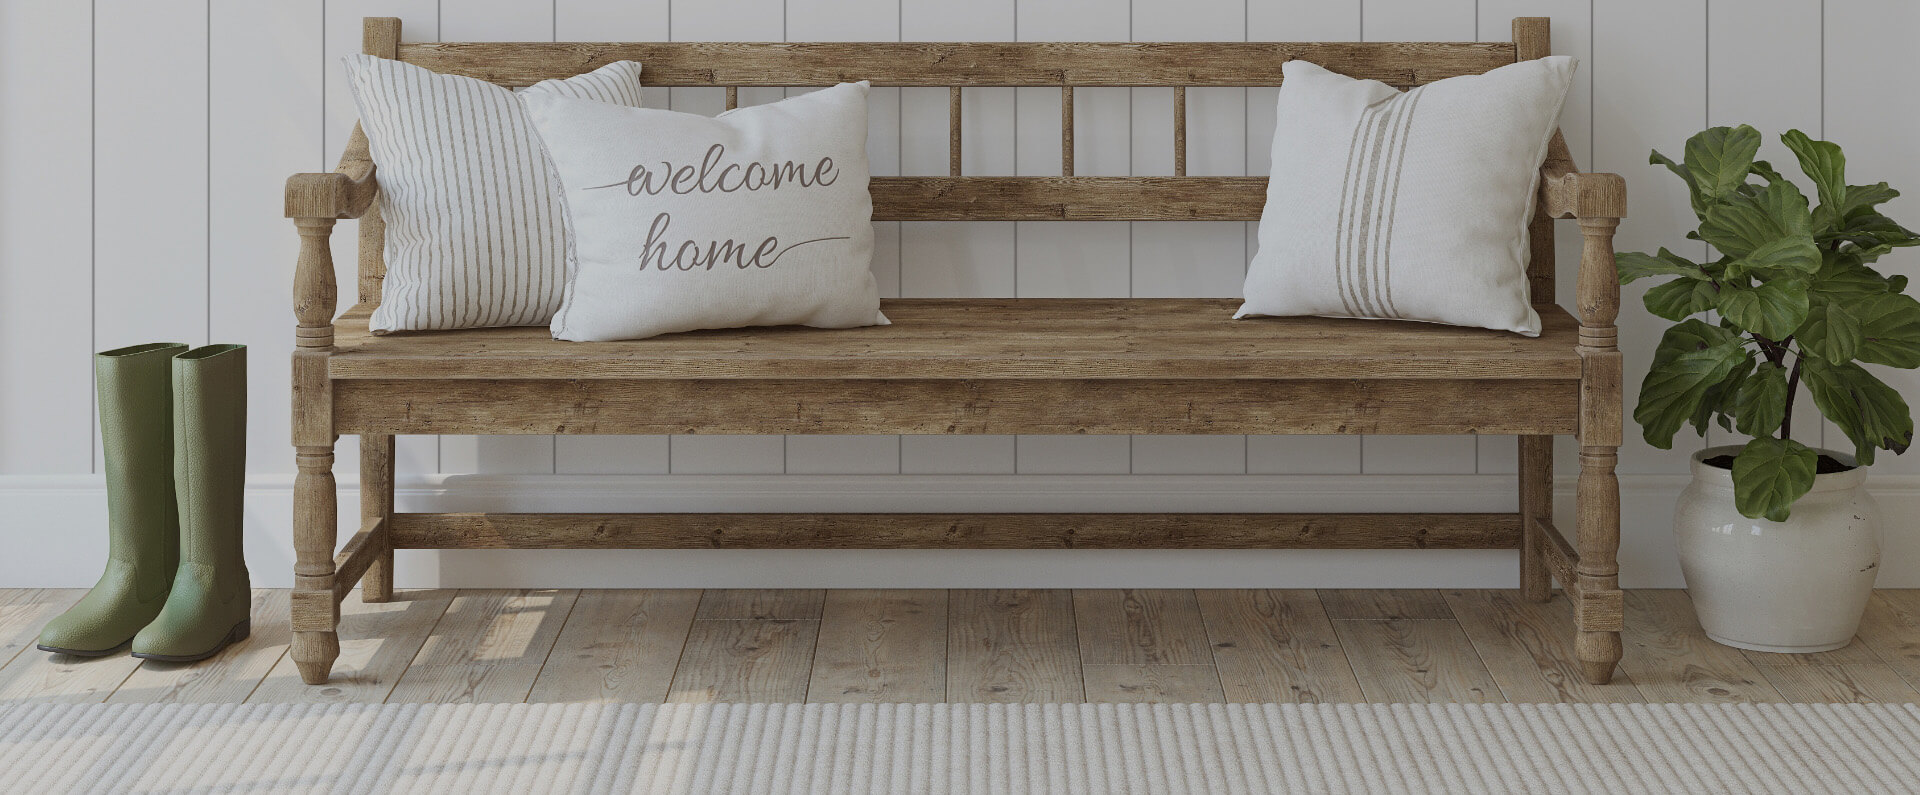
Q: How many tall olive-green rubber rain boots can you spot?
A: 2